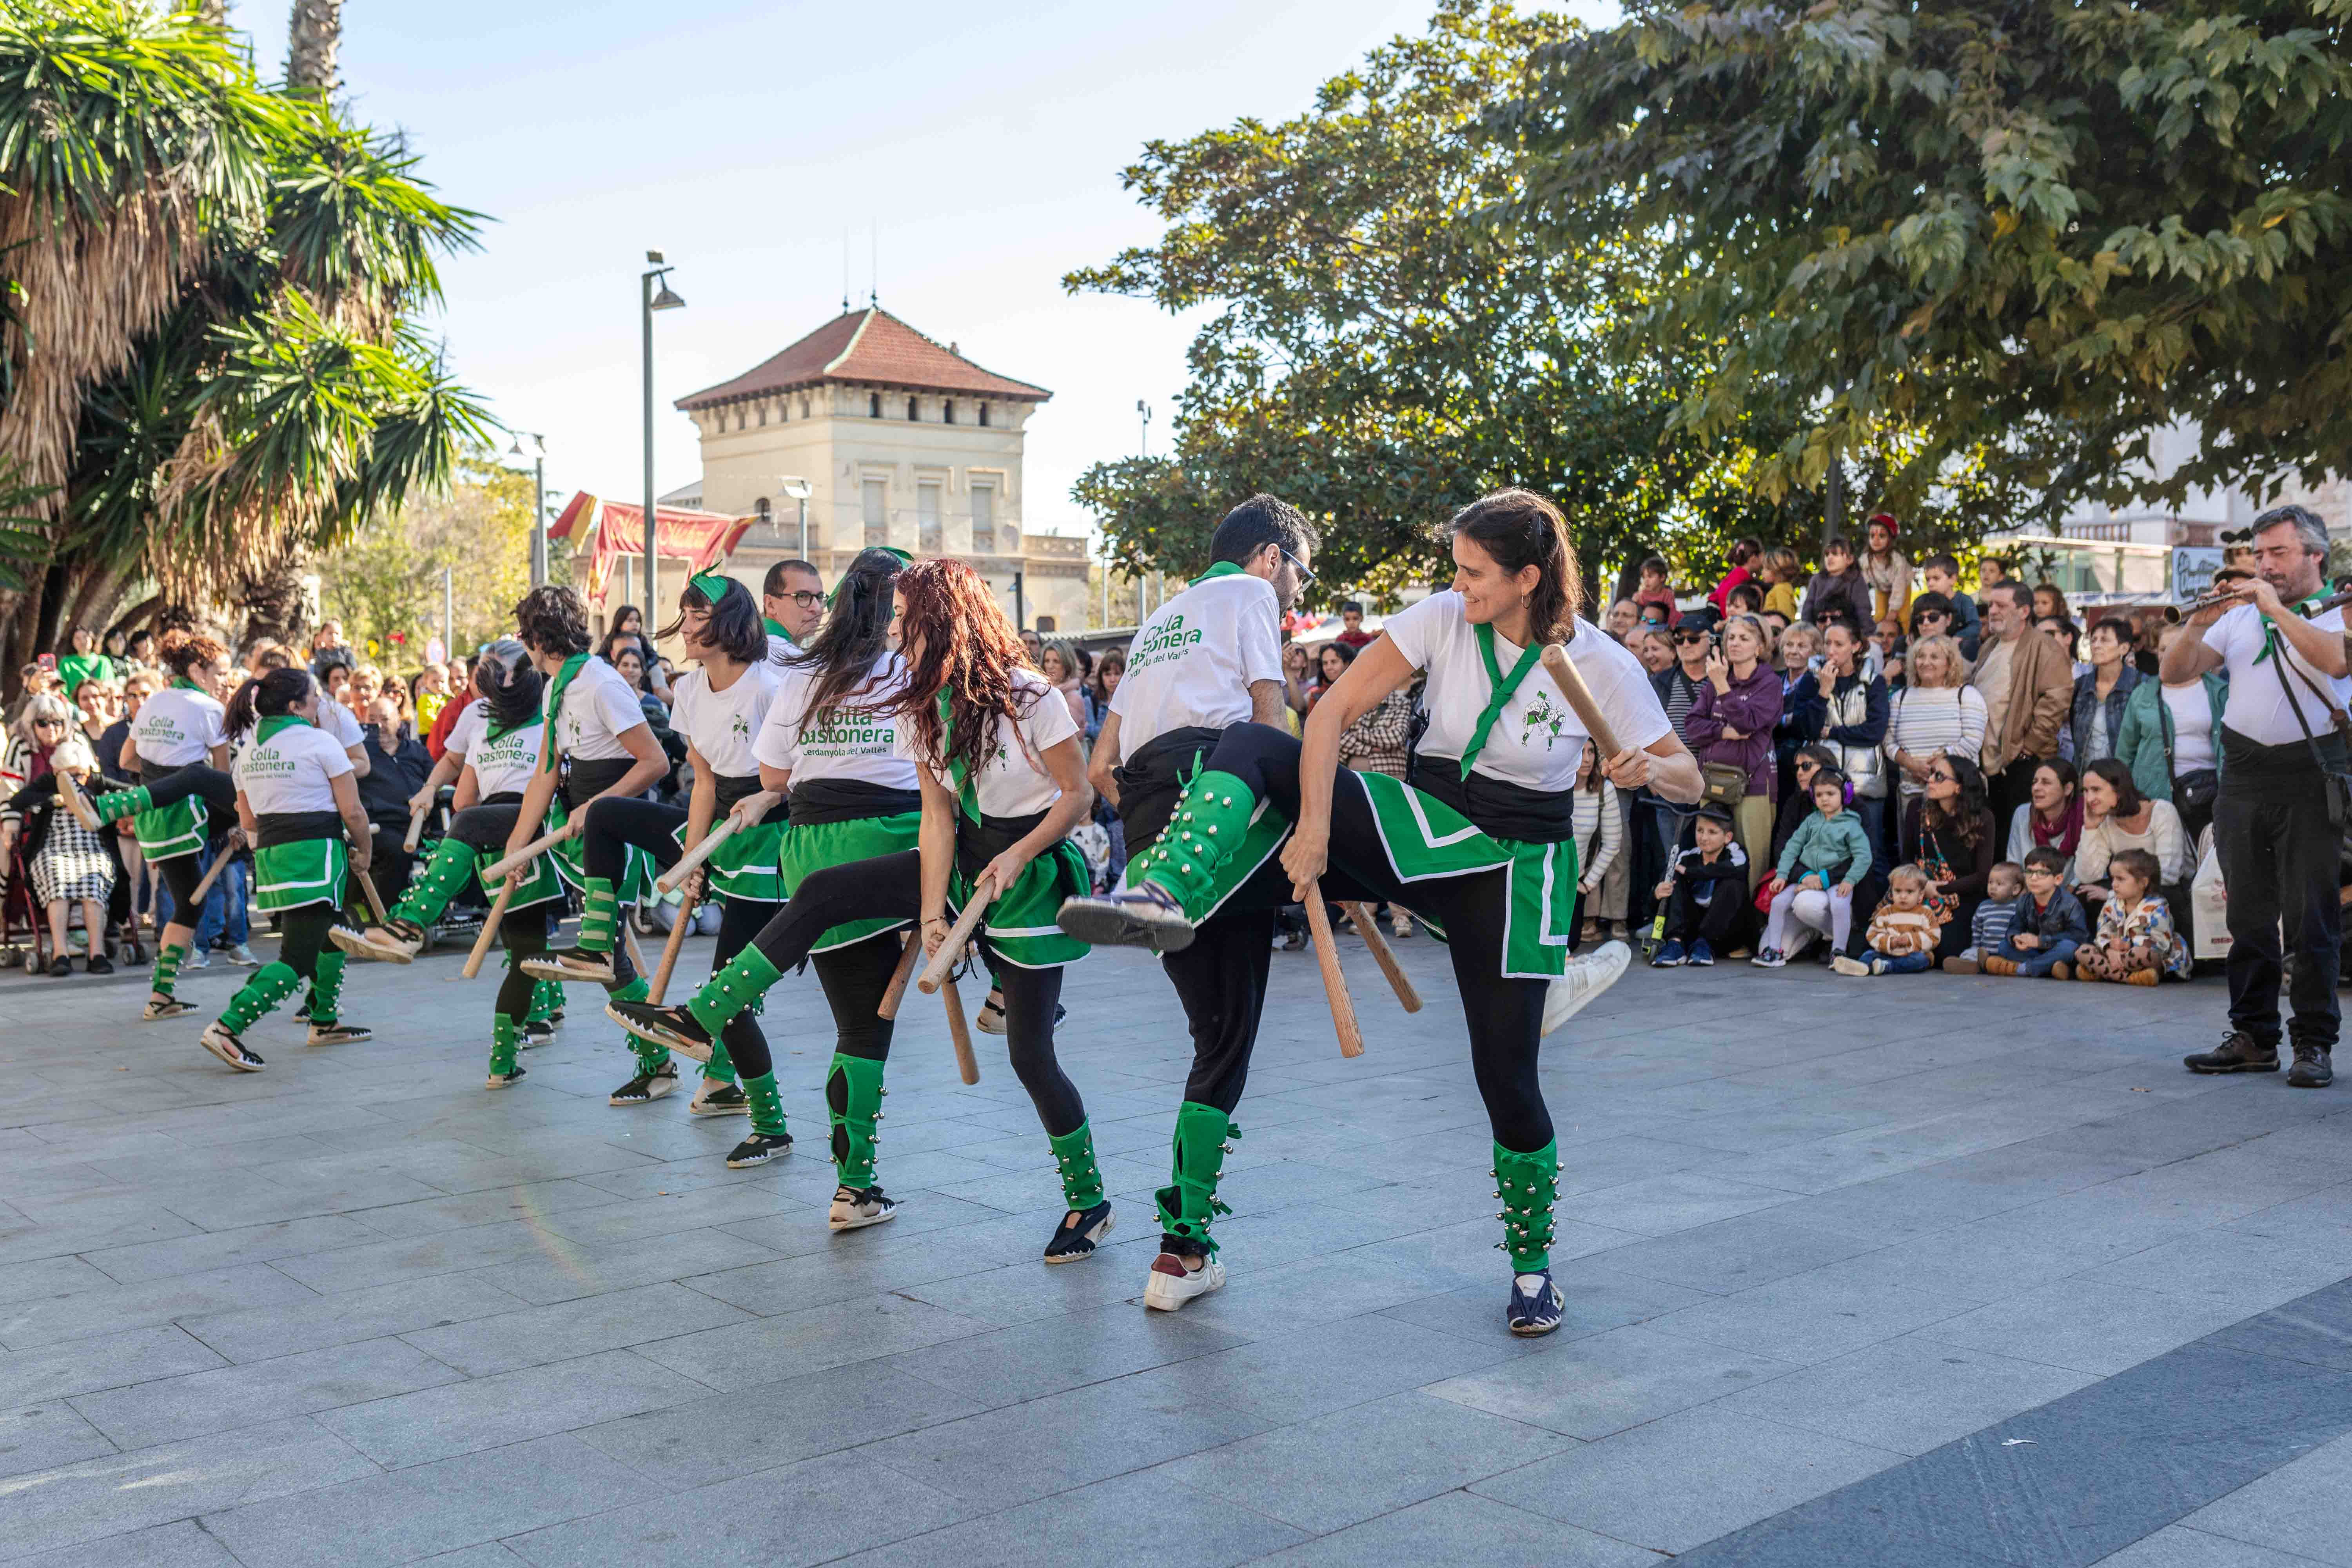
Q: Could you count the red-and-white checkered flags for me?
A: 0